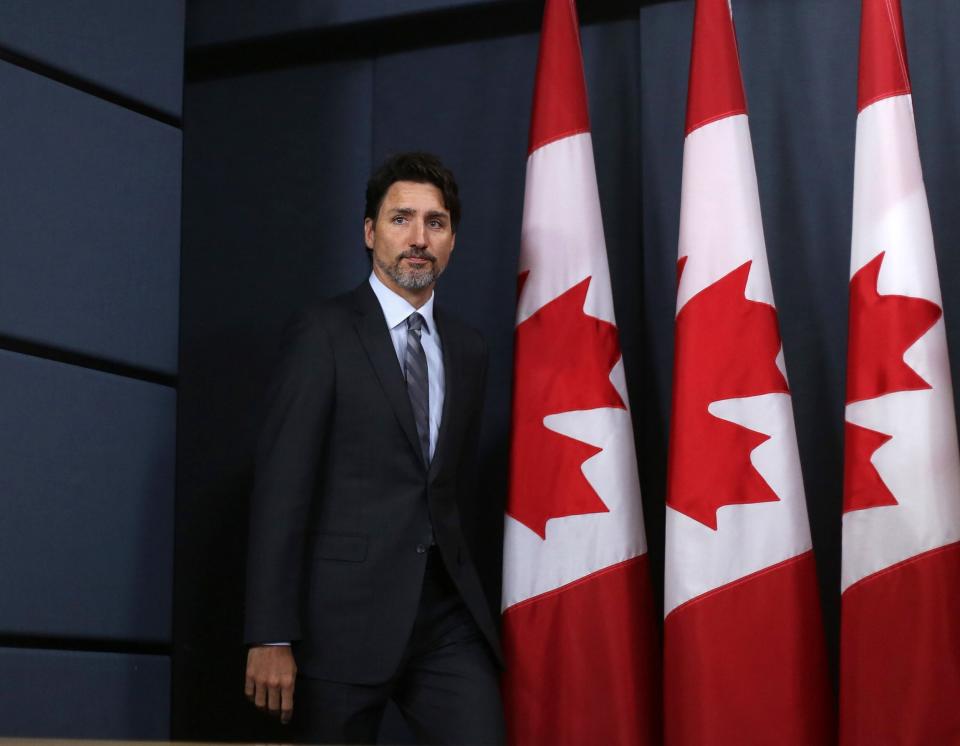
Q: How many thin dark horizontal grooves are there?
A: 3